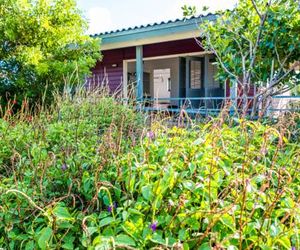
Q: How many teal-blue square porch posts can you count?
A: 2